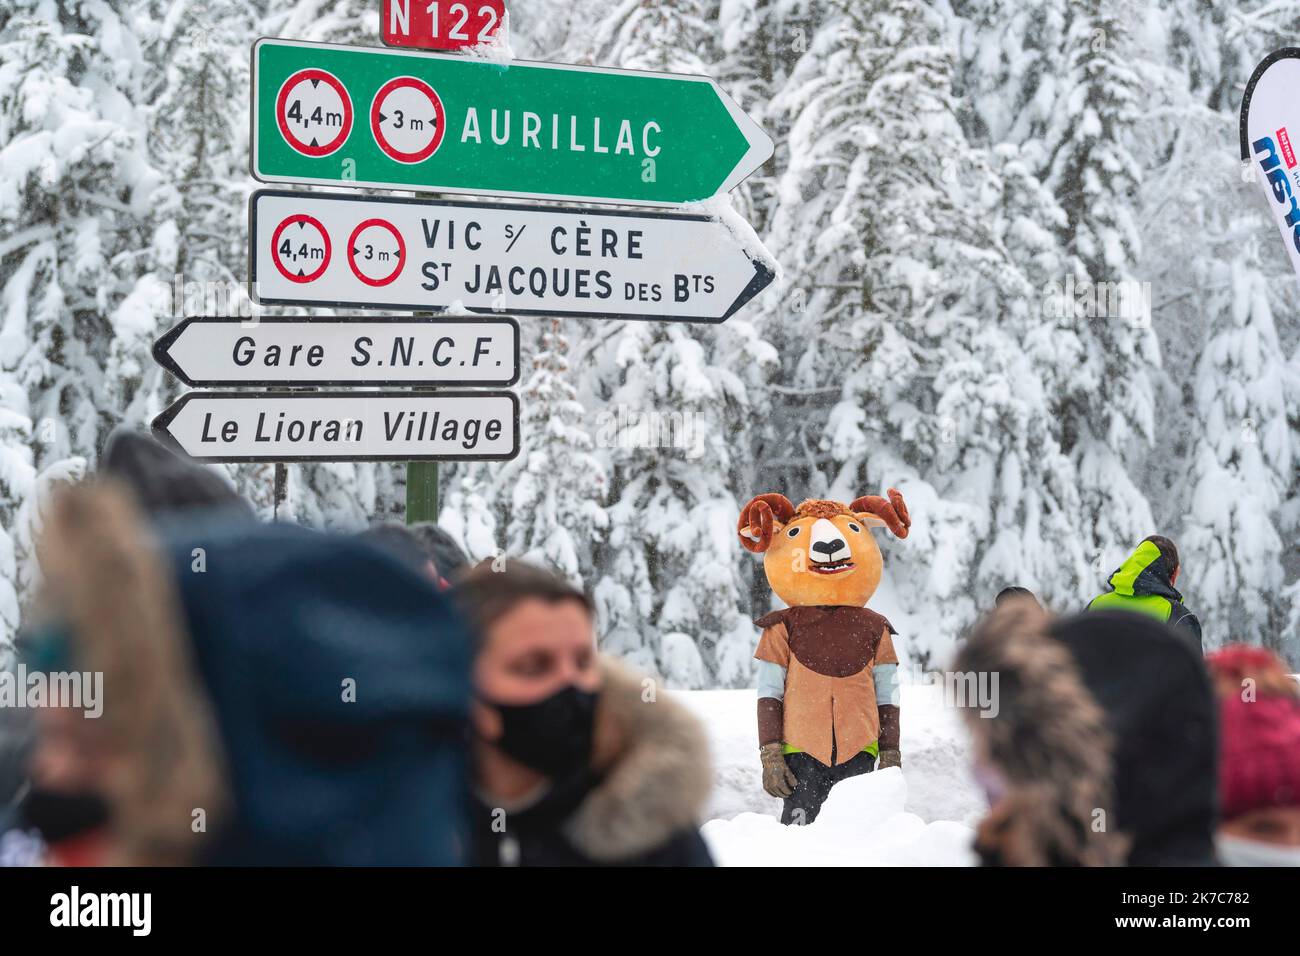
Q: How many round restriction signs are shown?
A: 4